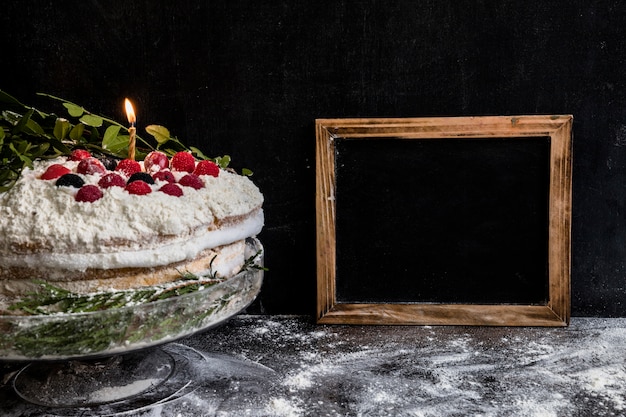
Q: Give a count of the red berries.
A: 13